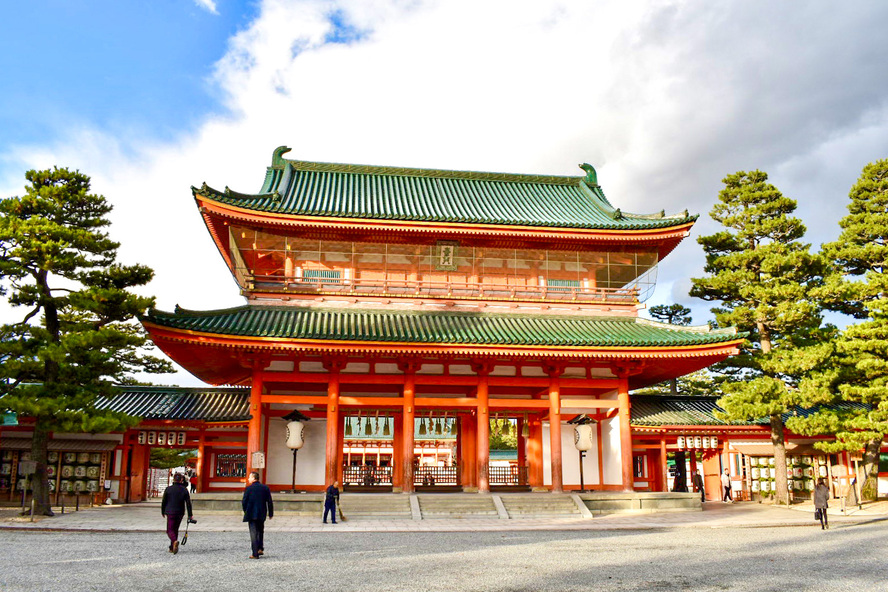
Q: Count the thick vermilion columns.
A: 6